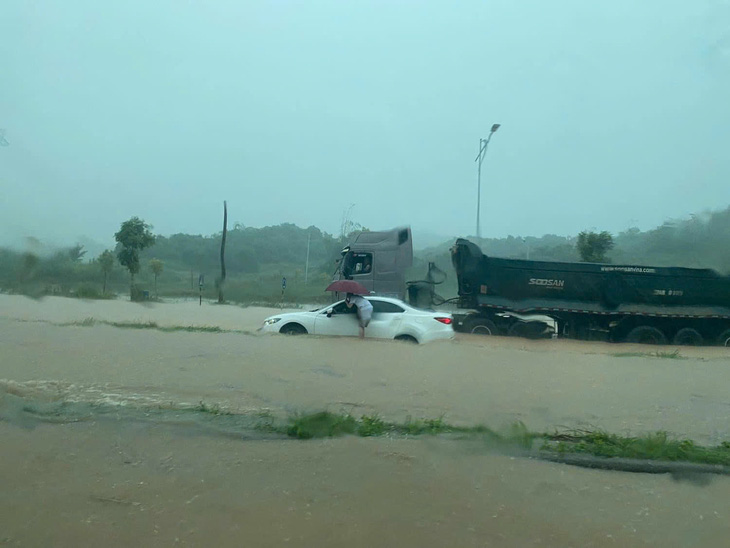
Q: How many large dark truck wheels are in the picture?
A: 5